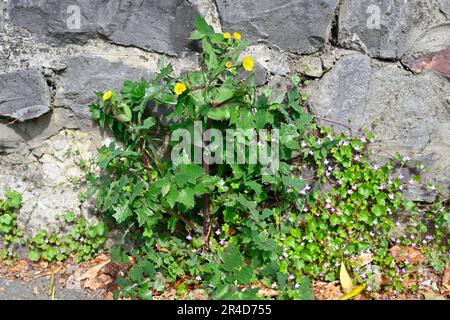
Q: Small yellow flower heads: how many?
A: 6